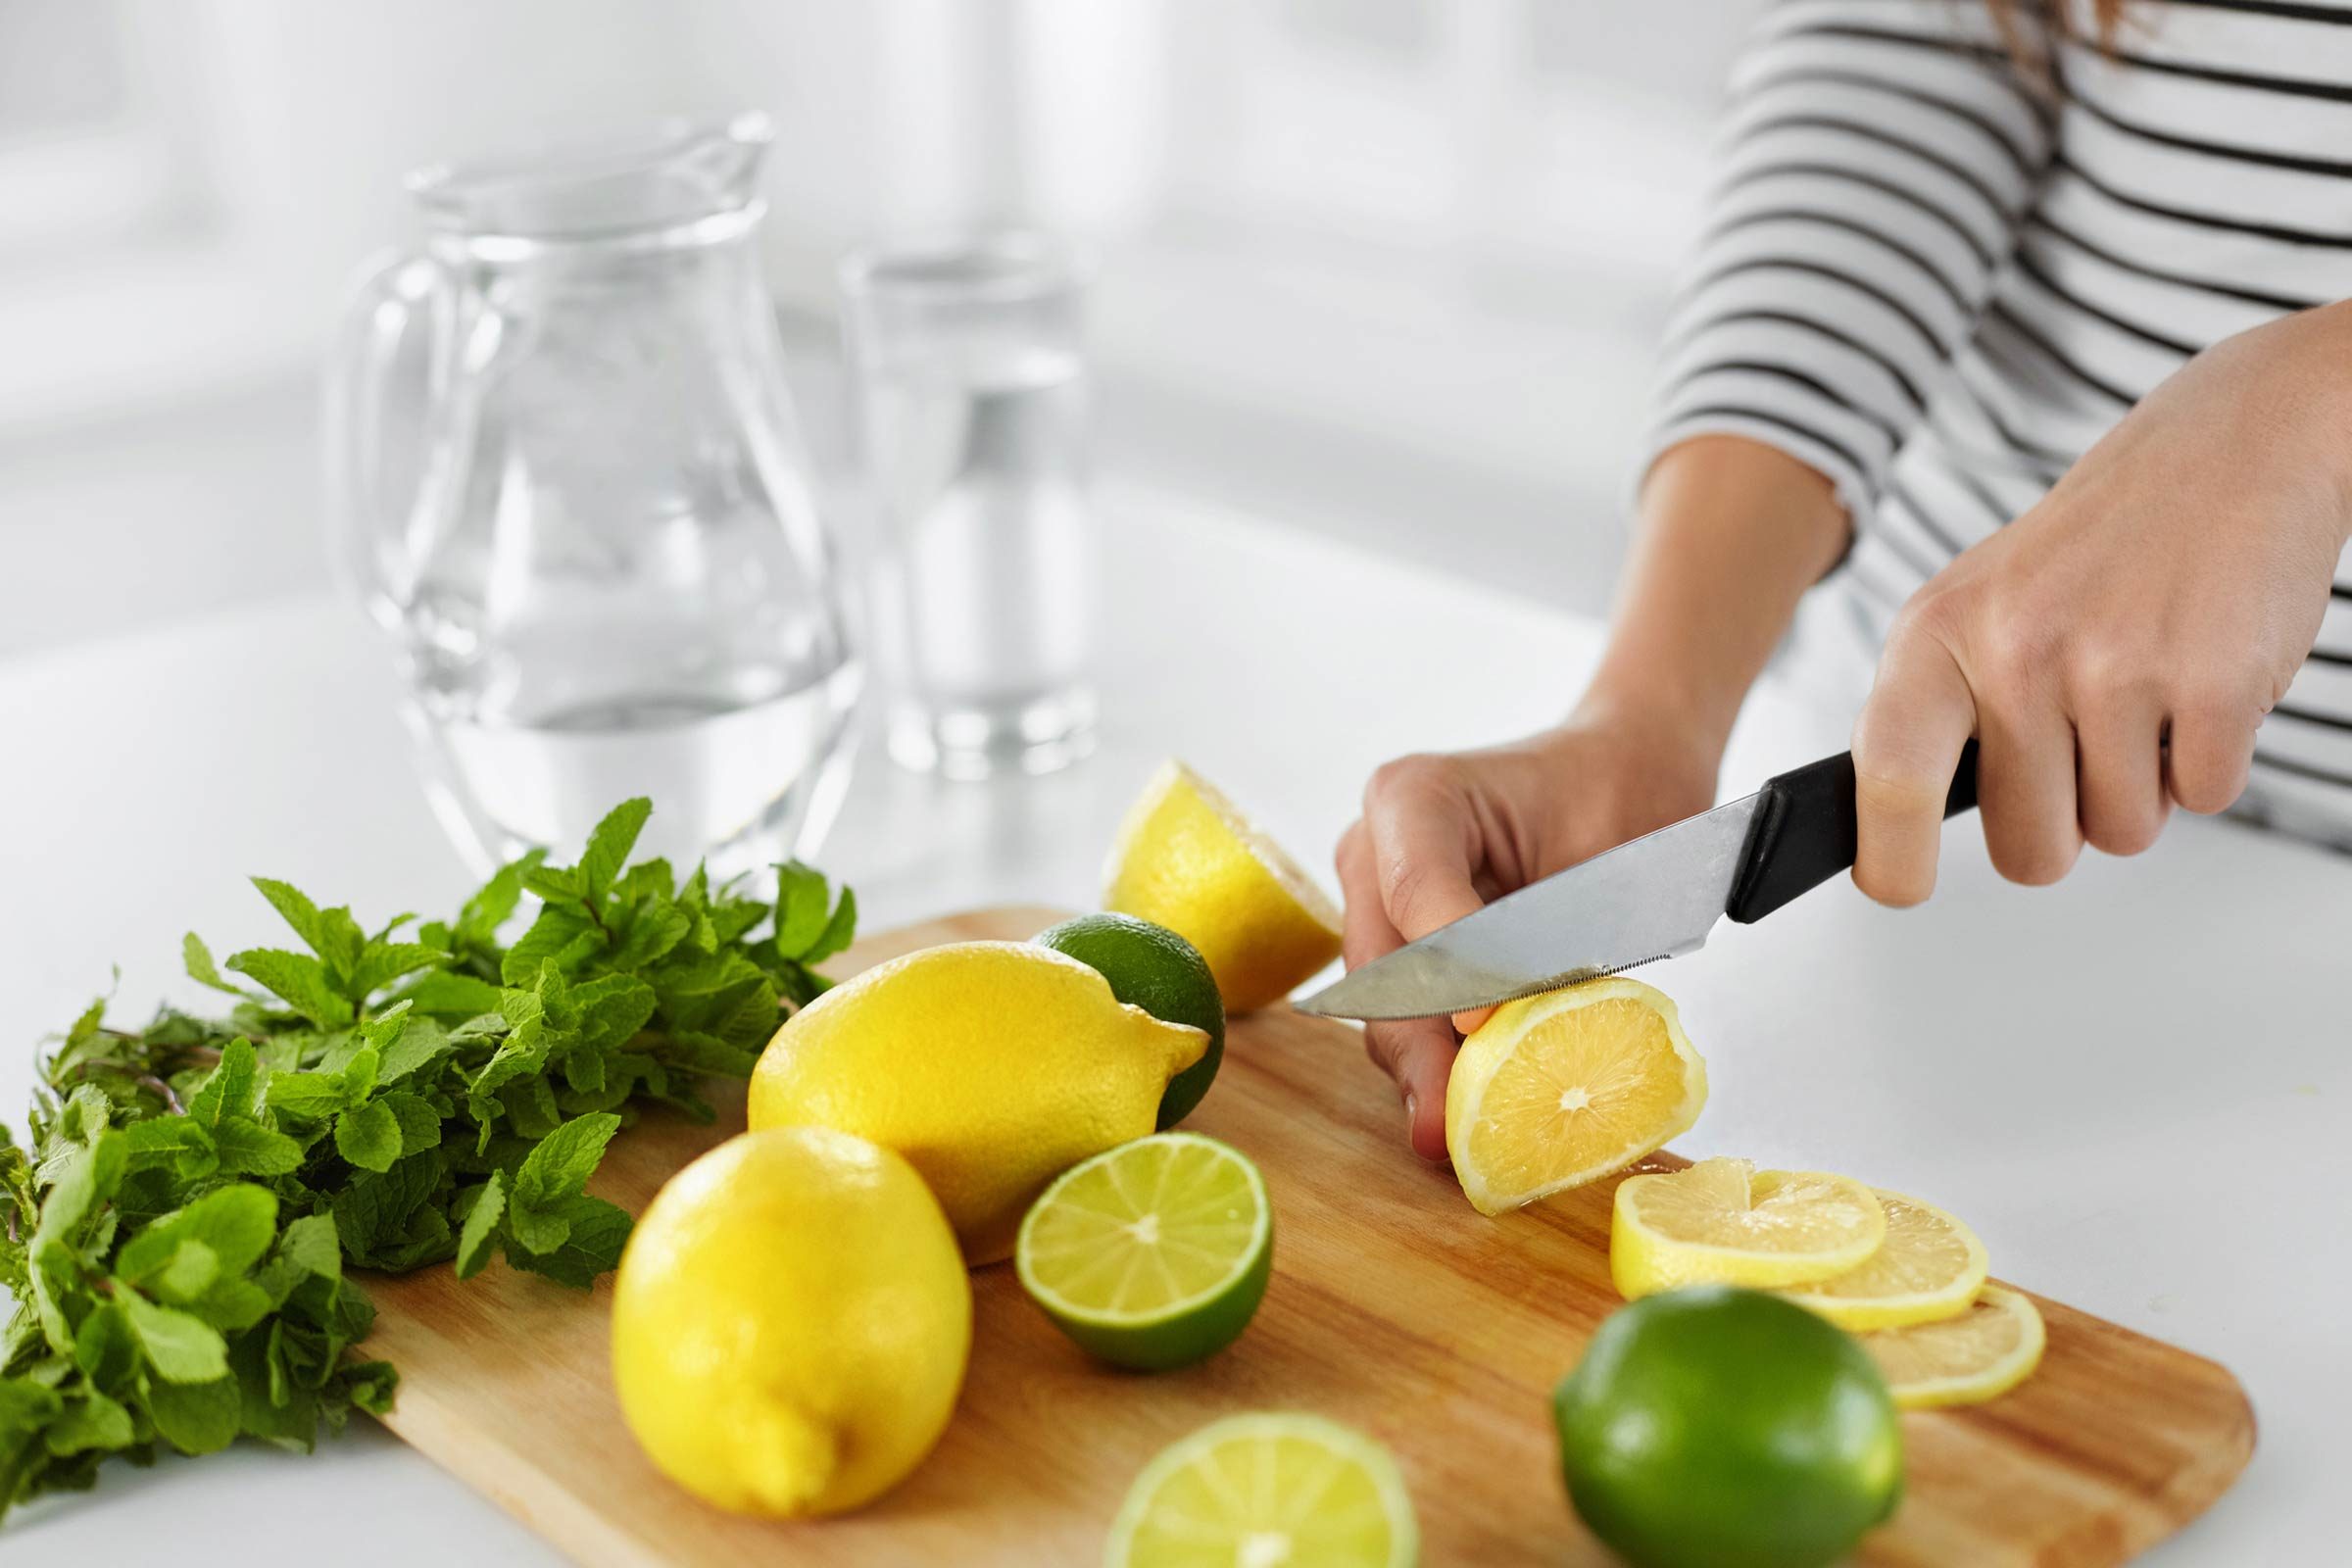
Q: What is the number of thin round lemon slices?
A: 3